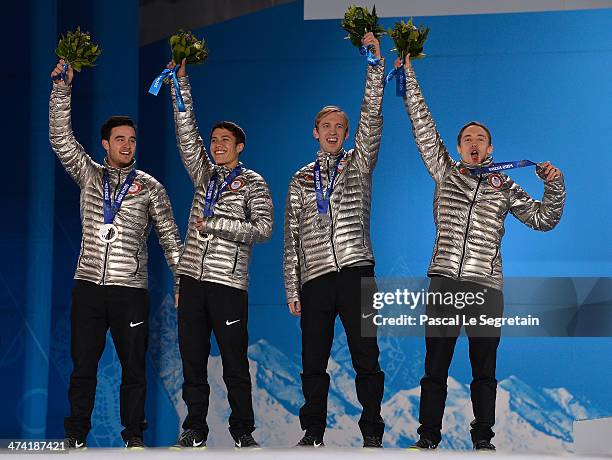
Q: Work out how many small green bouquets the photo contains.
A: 4